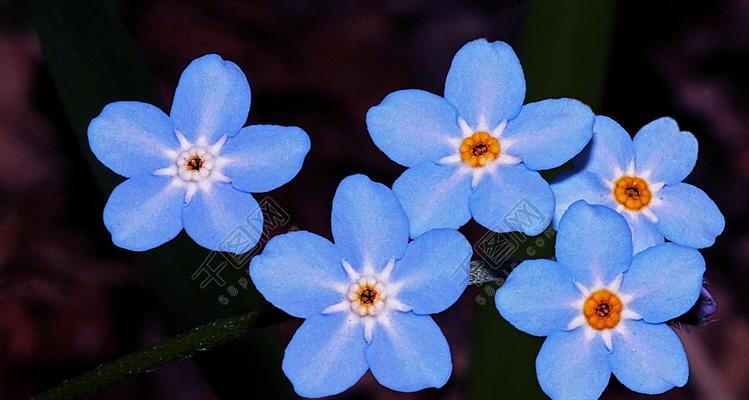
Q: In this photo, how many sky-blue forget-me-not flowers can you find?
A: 5